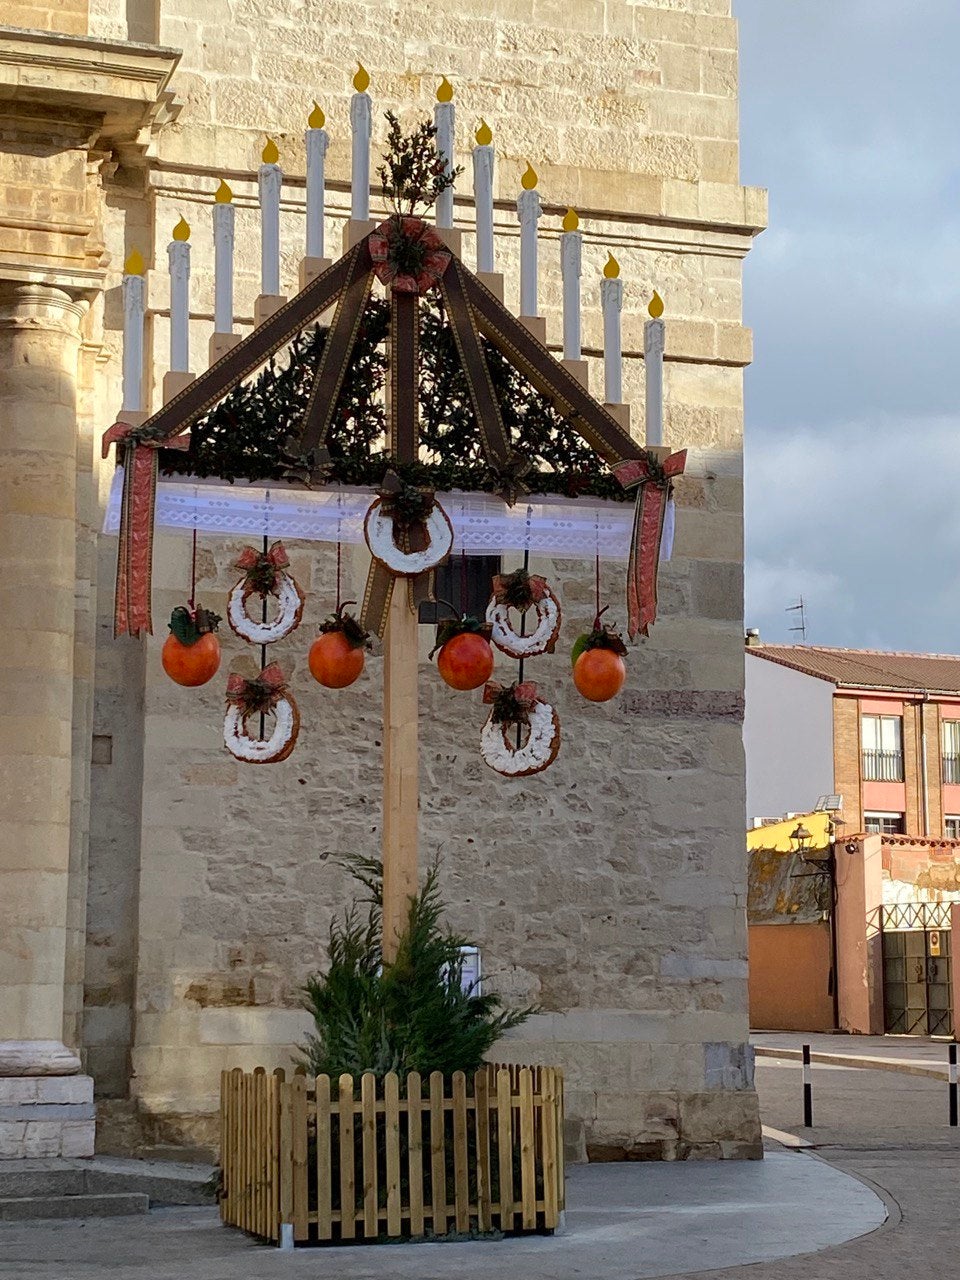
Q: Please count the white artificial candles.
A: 12